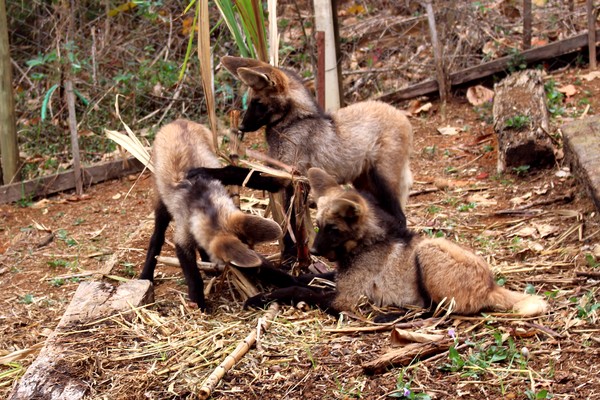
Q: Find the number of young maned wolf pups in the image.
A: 3